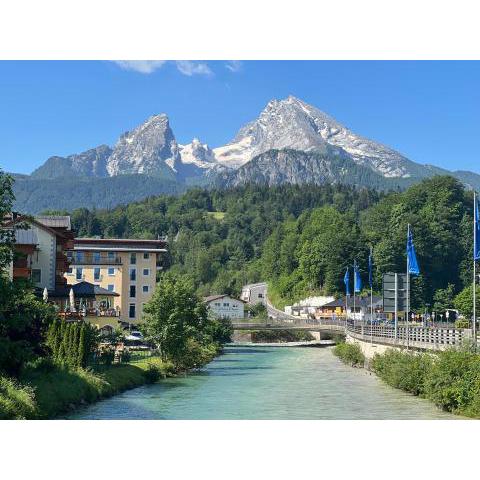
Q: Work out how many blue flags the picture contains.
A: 5